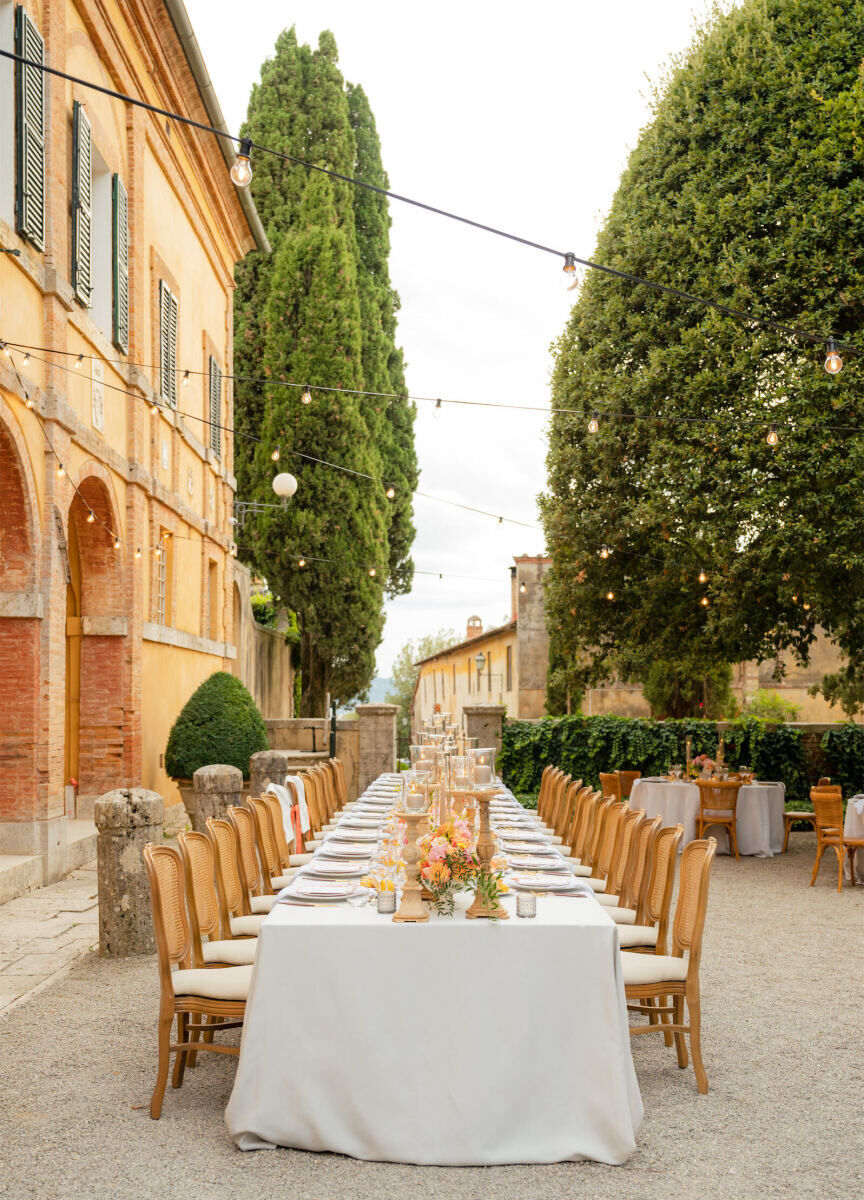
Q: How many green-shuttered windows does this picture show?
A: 4